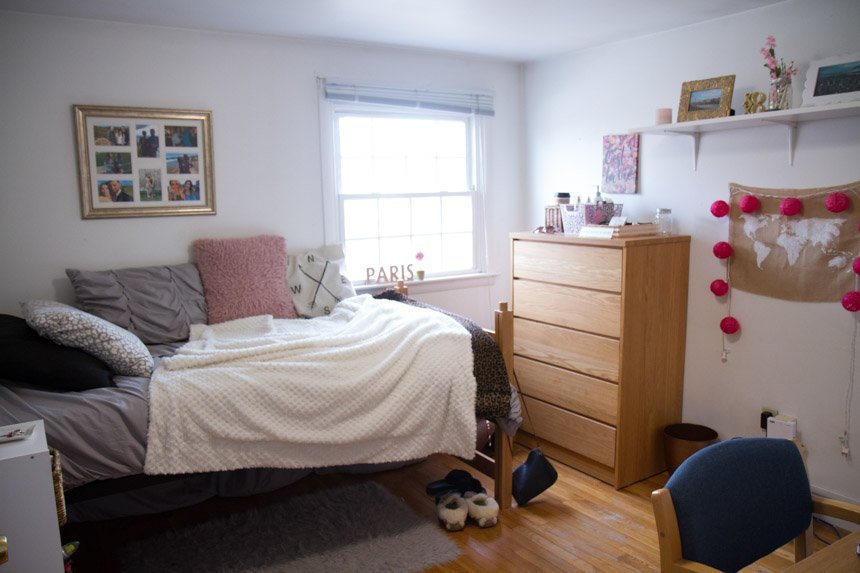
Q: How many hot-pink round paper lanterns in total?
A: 9